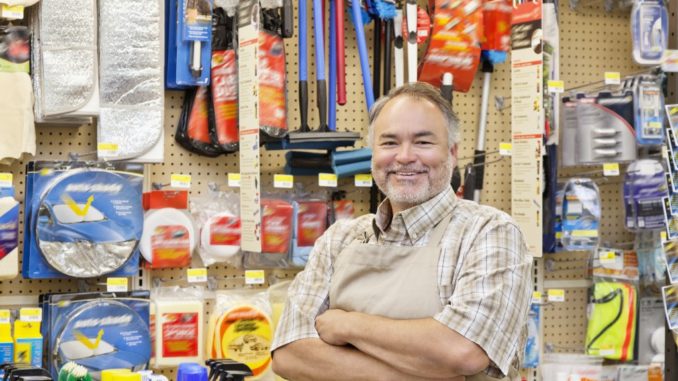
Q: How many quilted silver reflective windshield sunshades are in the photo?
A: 2